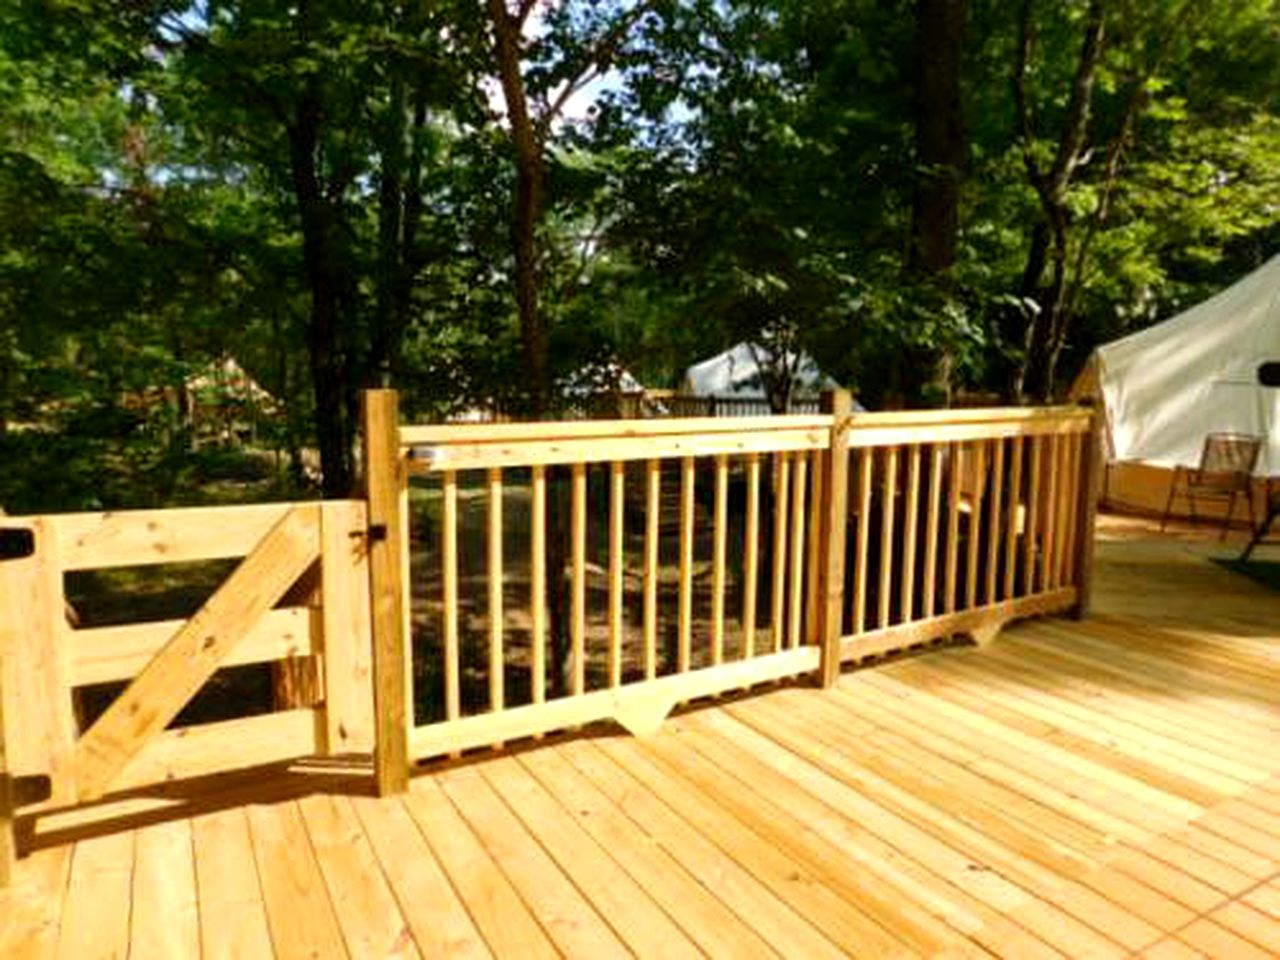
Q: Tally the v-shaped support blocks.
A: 2